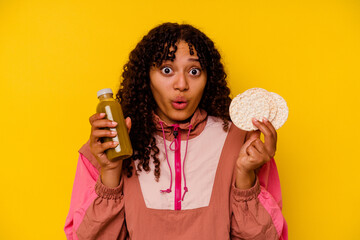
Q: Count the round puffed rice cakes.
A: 3